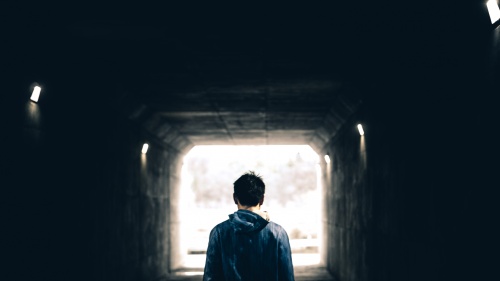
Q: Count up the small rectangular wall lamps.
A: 5